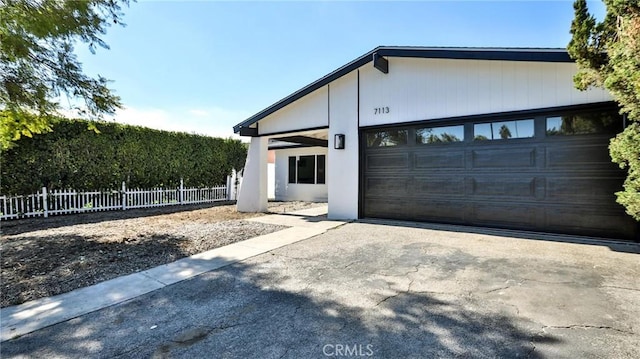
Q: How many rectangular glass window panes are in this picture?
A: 7